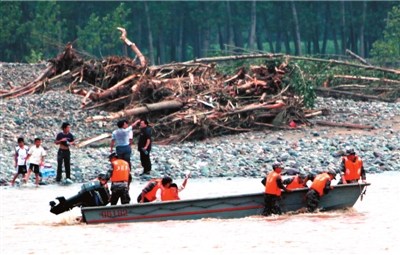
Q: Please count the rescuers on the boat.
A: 8